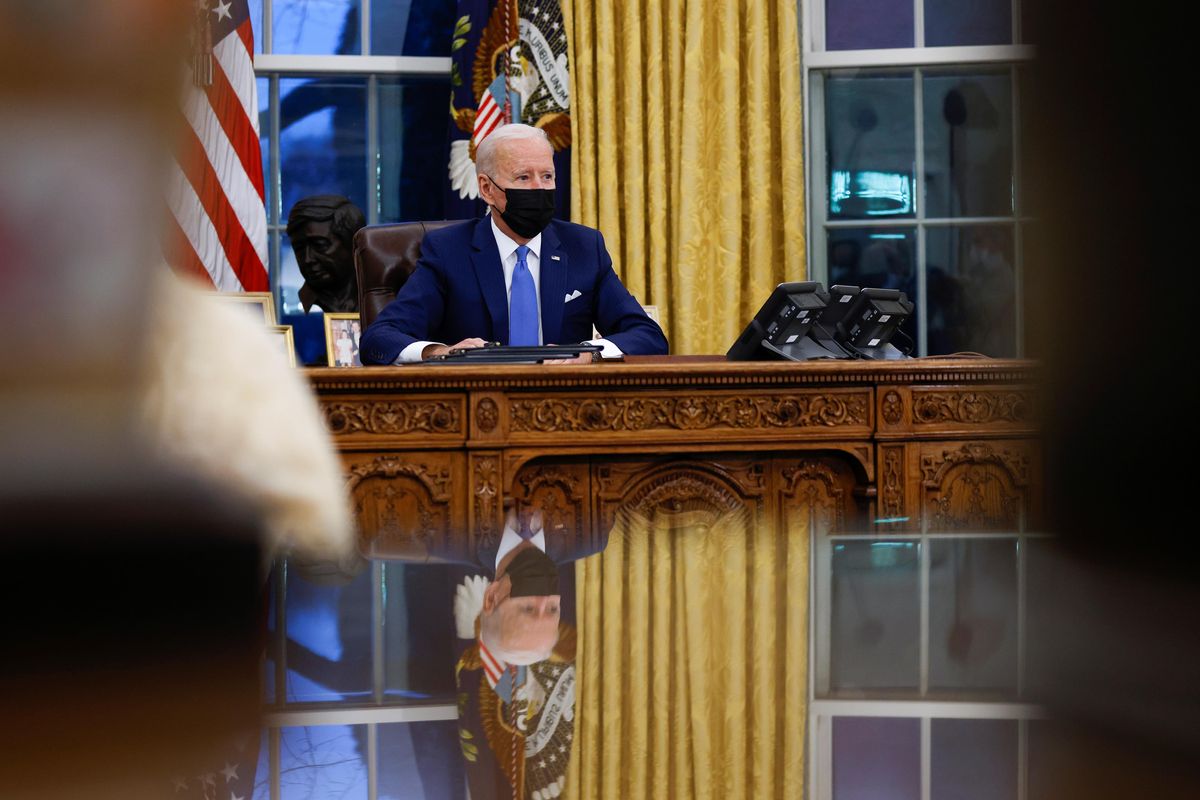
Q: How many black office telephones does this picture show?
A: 2